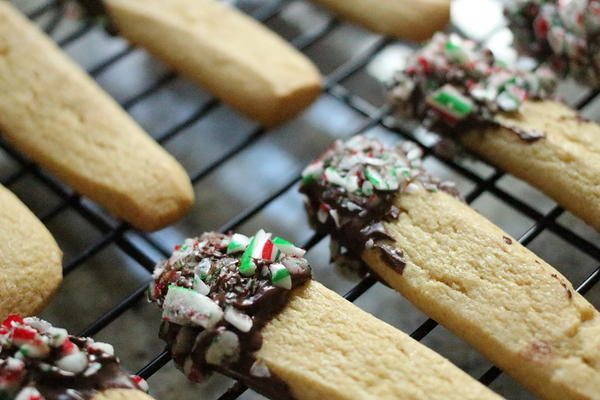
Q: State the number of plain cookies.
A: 4